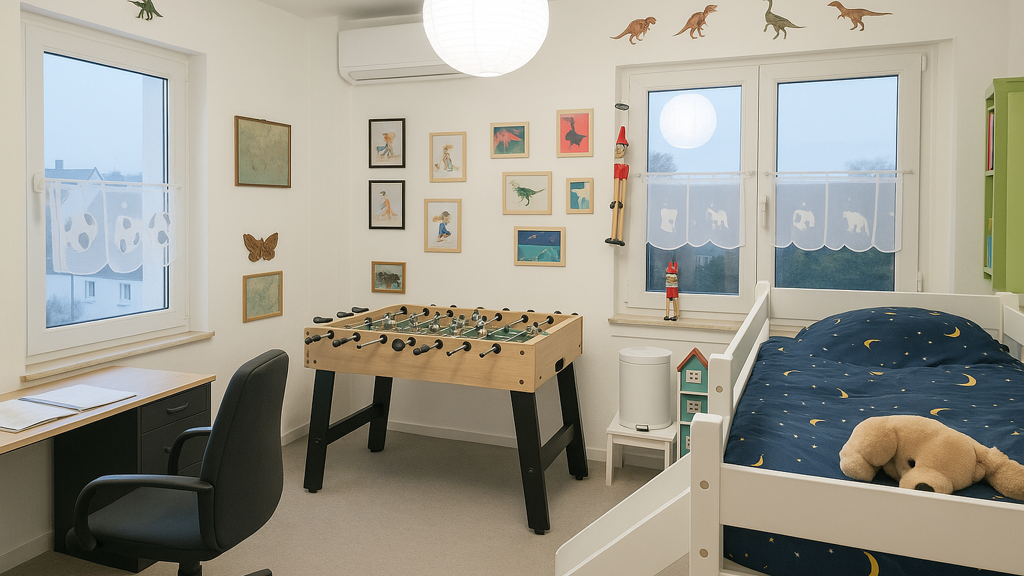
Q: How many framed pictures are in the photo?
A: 12